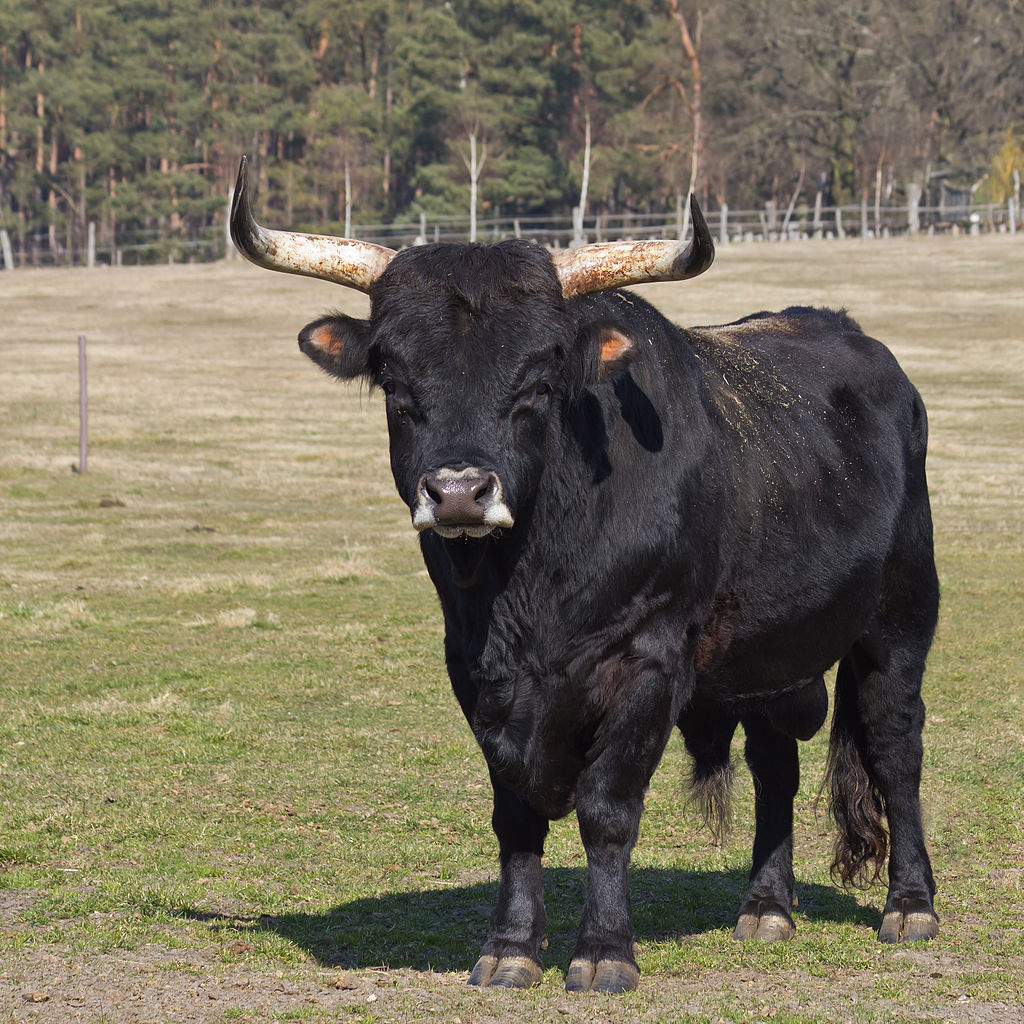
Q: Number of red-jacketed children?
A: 0